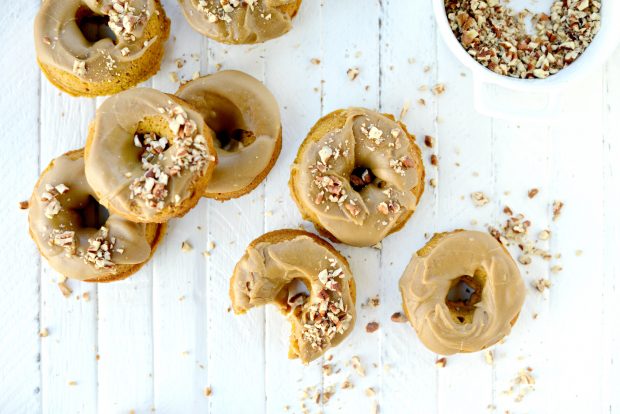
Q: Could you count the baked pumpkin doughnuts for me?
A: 8